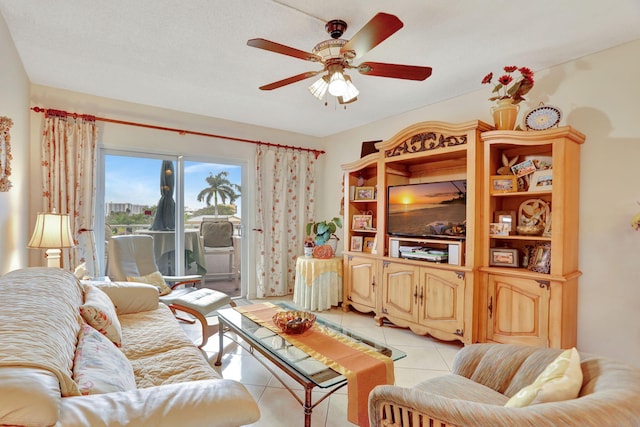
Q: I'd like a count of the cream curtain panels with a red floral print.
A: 2